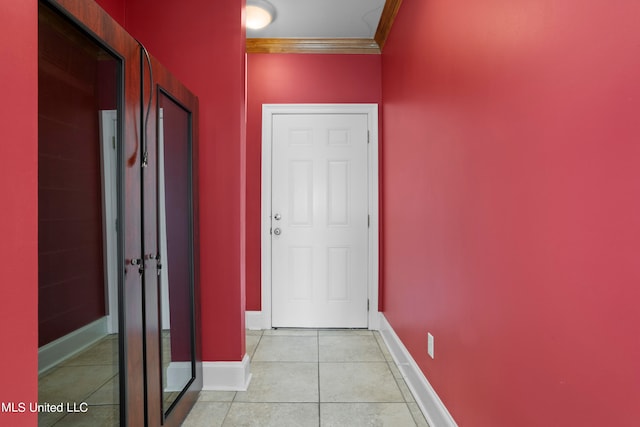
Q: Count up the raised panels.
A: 6